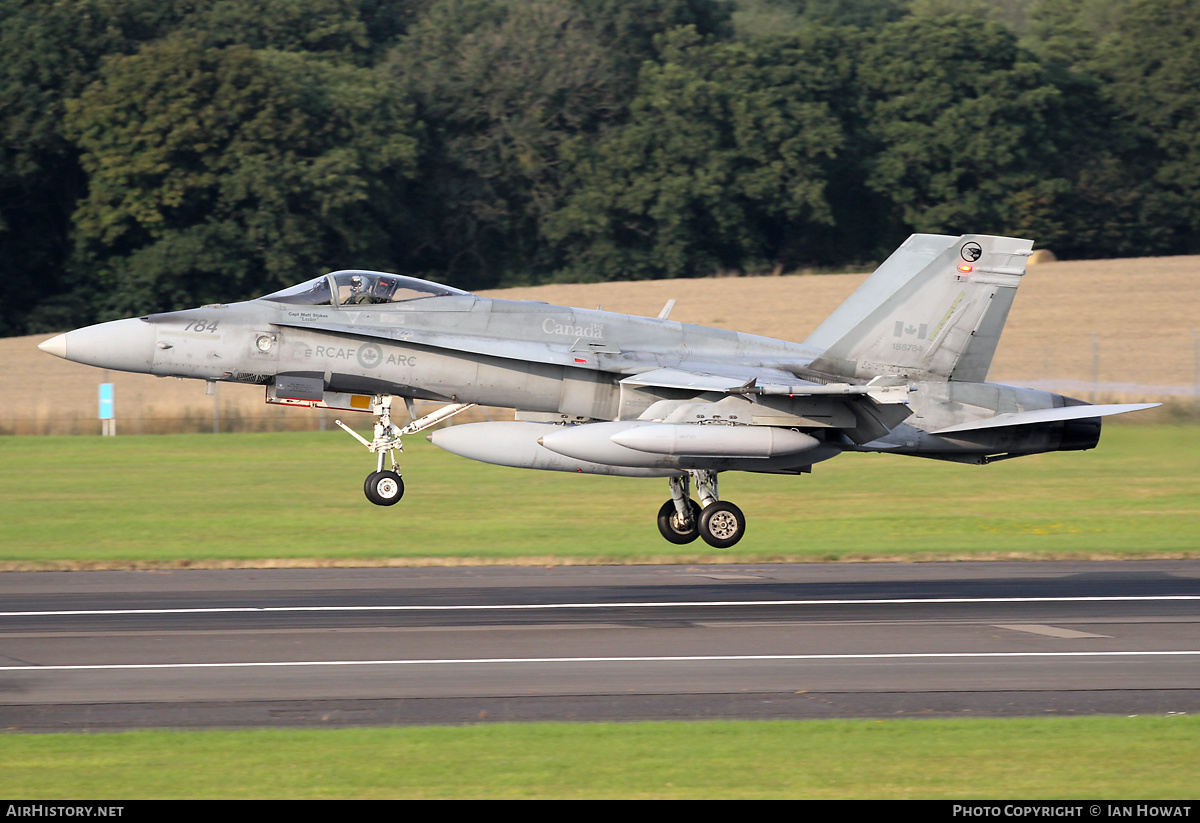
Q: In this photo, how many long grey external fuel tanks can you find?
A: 3